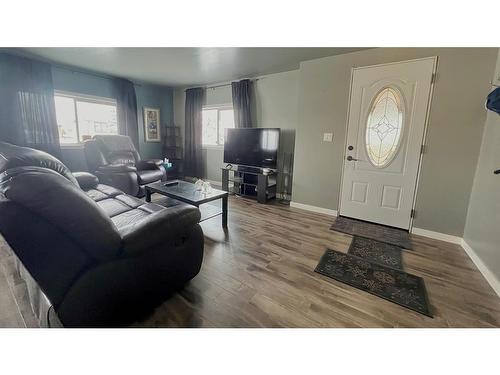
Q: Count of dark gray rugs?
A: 3